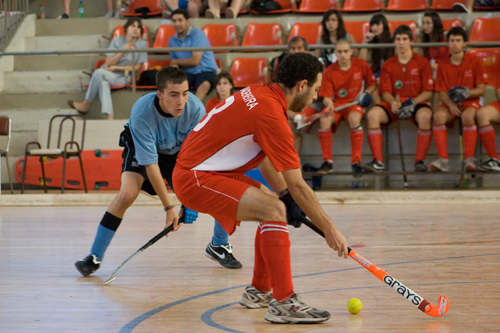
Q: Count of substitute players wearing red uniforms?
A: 4